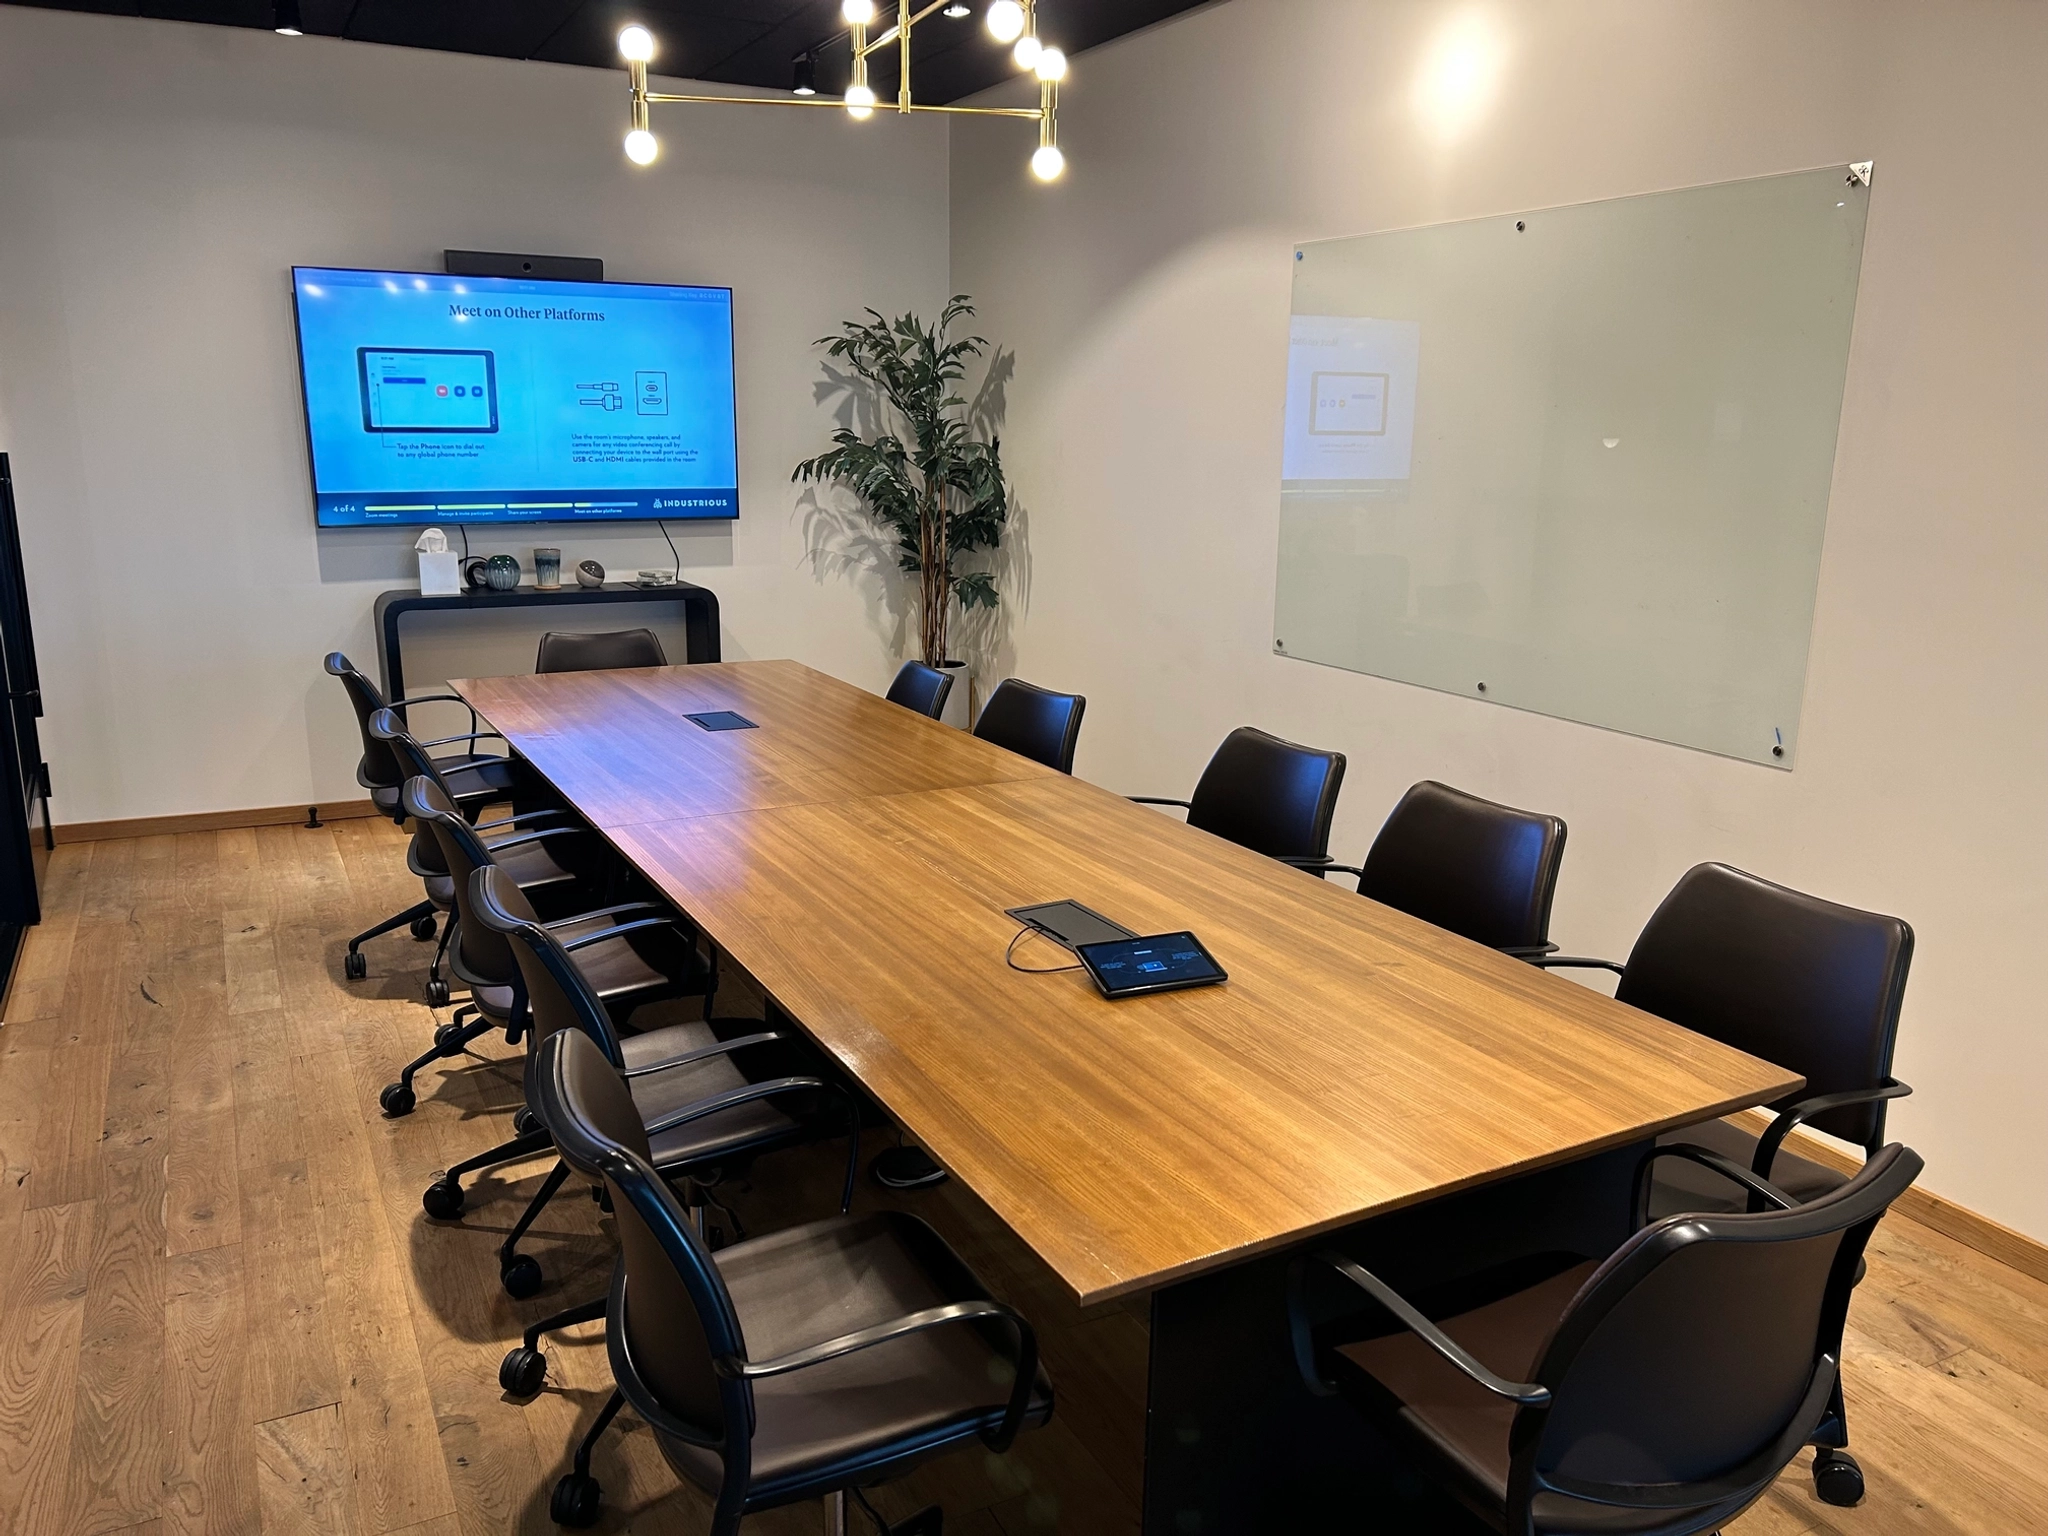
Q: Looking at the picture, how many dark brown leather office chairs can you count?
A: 12